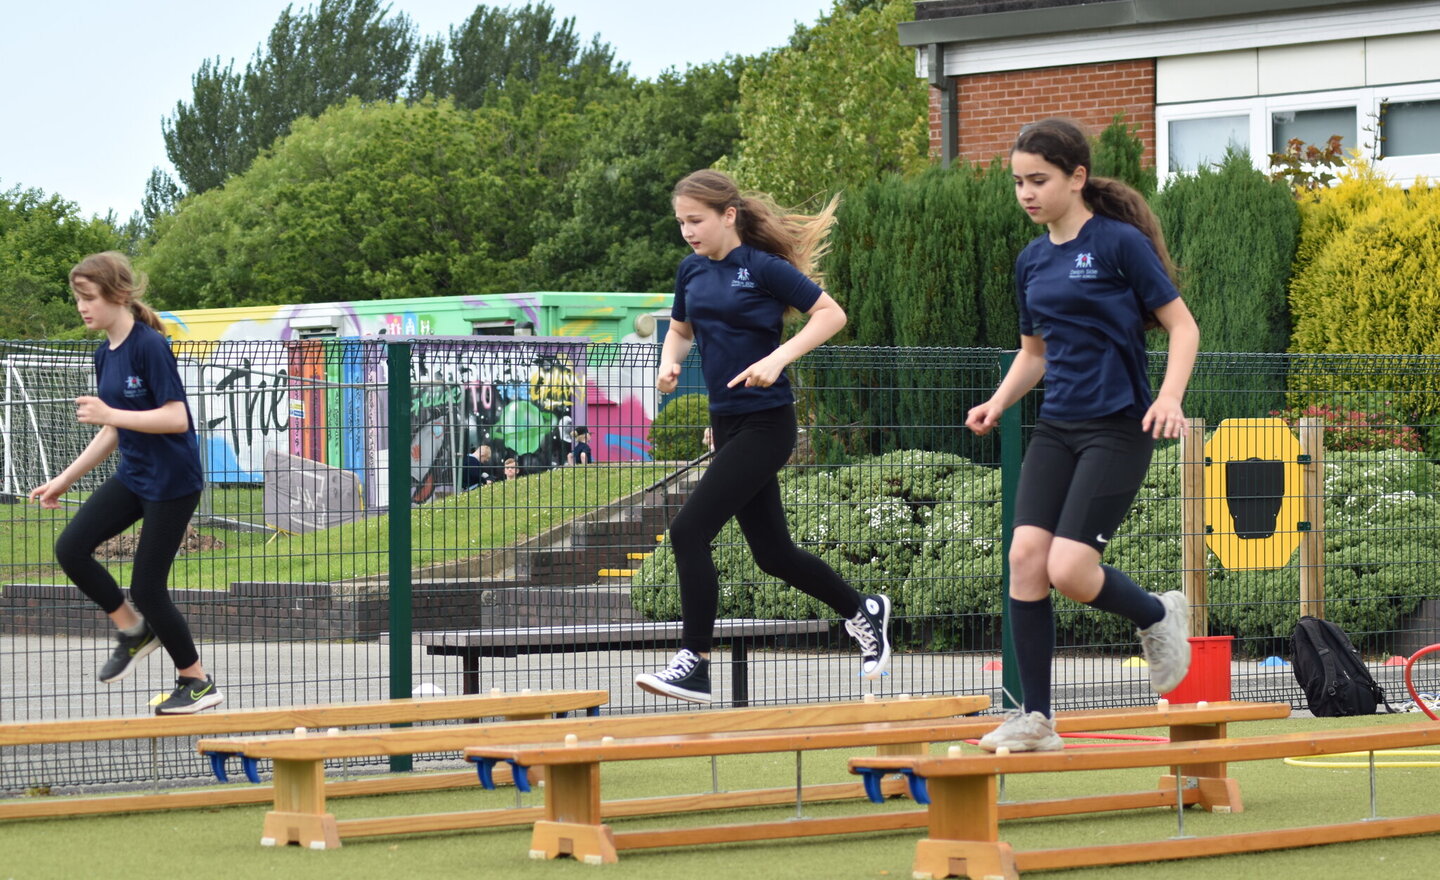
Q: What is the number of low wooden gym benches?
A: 4